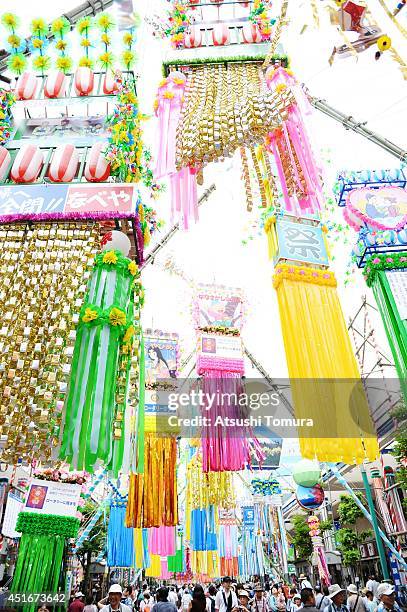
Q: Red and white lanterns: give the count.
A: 11